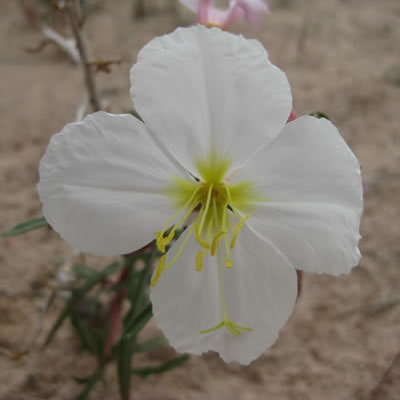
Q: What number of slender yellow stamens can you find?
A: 8